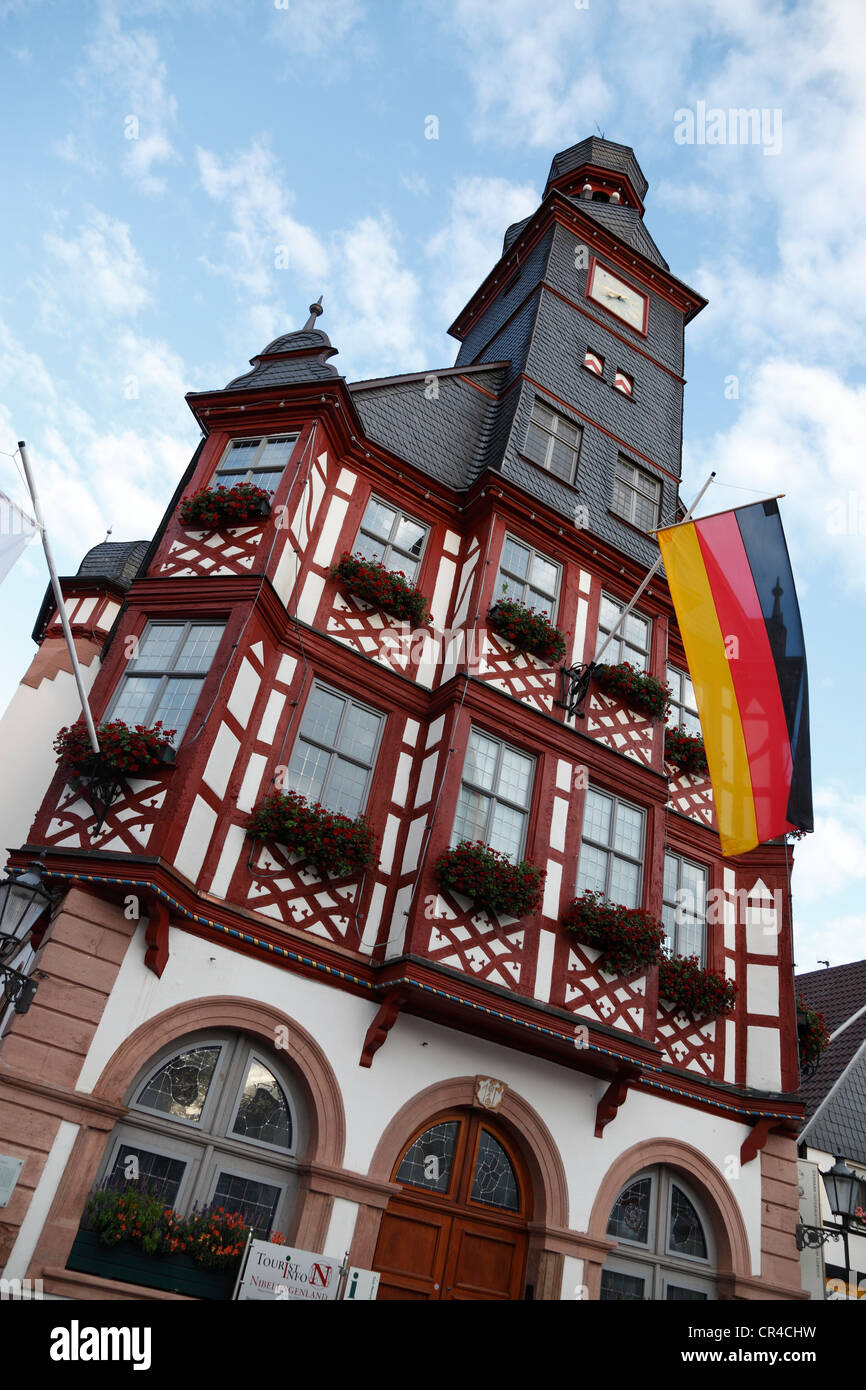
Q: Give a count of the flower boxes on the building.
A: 12